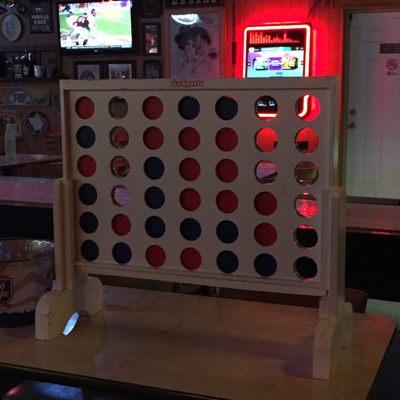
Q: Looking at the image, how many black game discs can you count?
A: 14